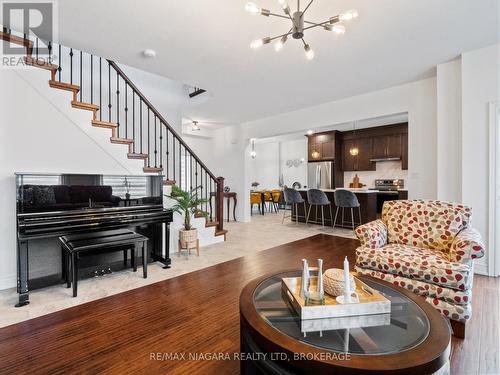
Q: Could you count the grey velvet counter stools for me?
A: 3